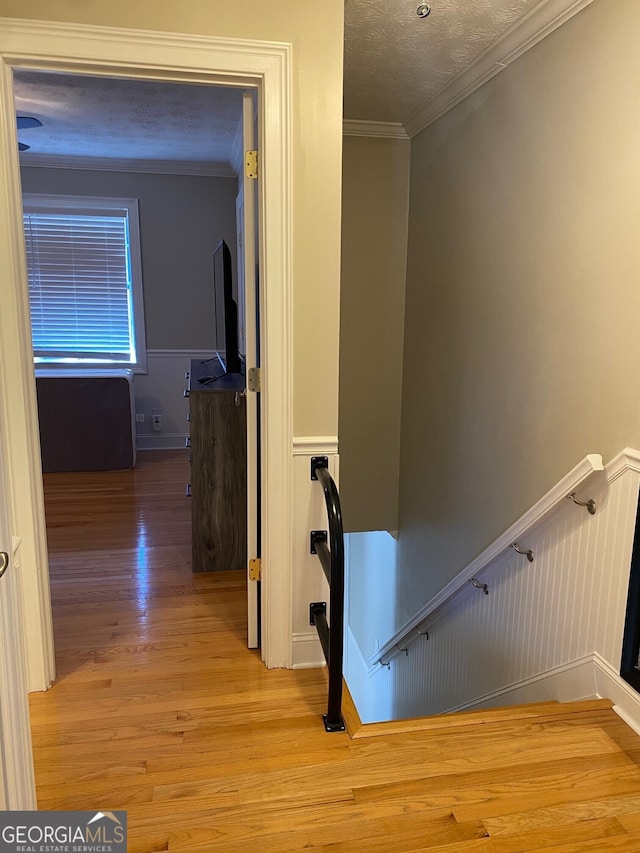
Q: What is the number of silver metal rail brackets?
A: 6